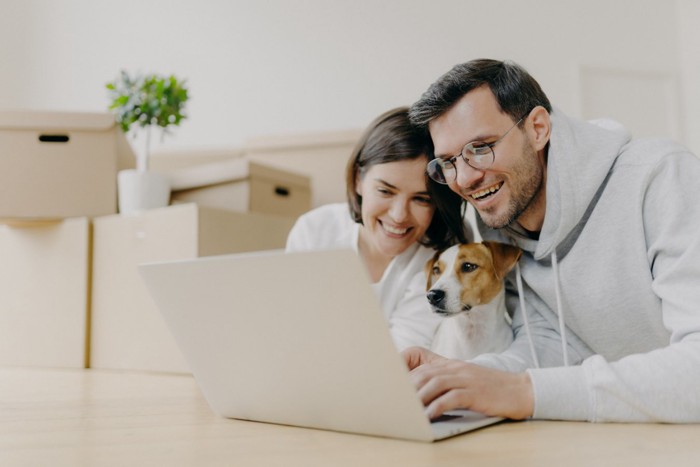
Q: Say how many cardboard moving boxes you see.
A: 6